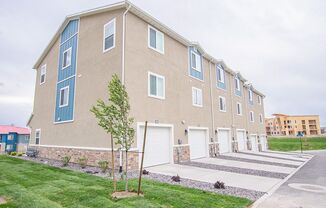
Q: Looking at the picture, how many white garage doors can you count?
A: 6